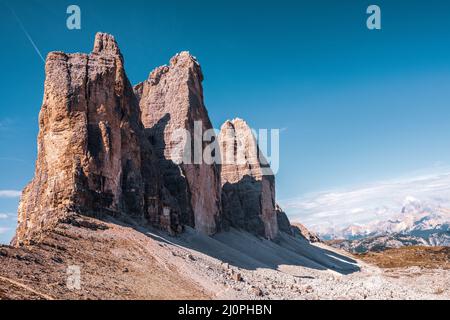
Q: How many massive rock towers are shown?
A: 3